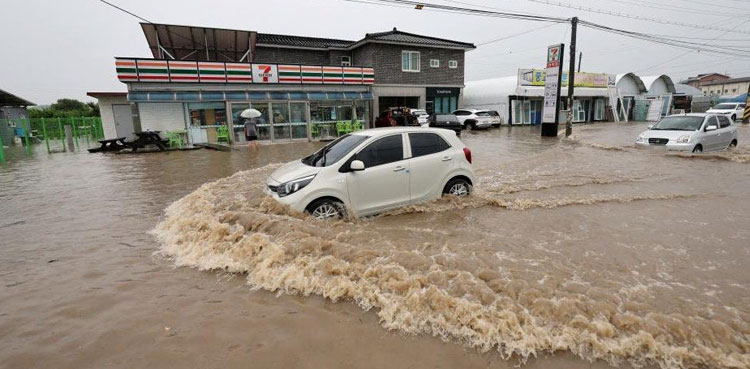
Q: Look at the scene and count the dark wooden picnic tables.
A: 2